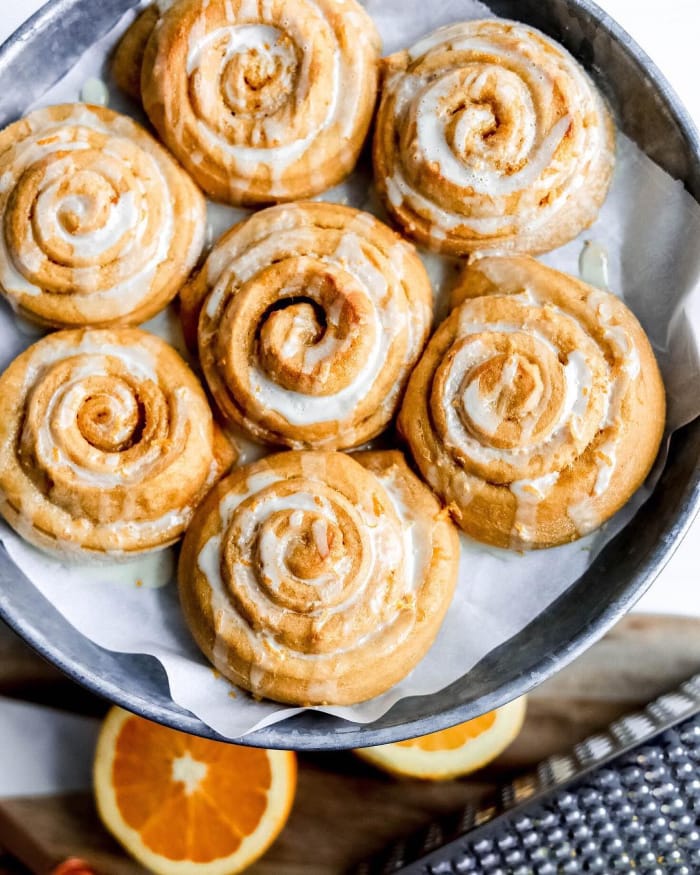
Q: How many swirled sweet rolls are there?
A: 7